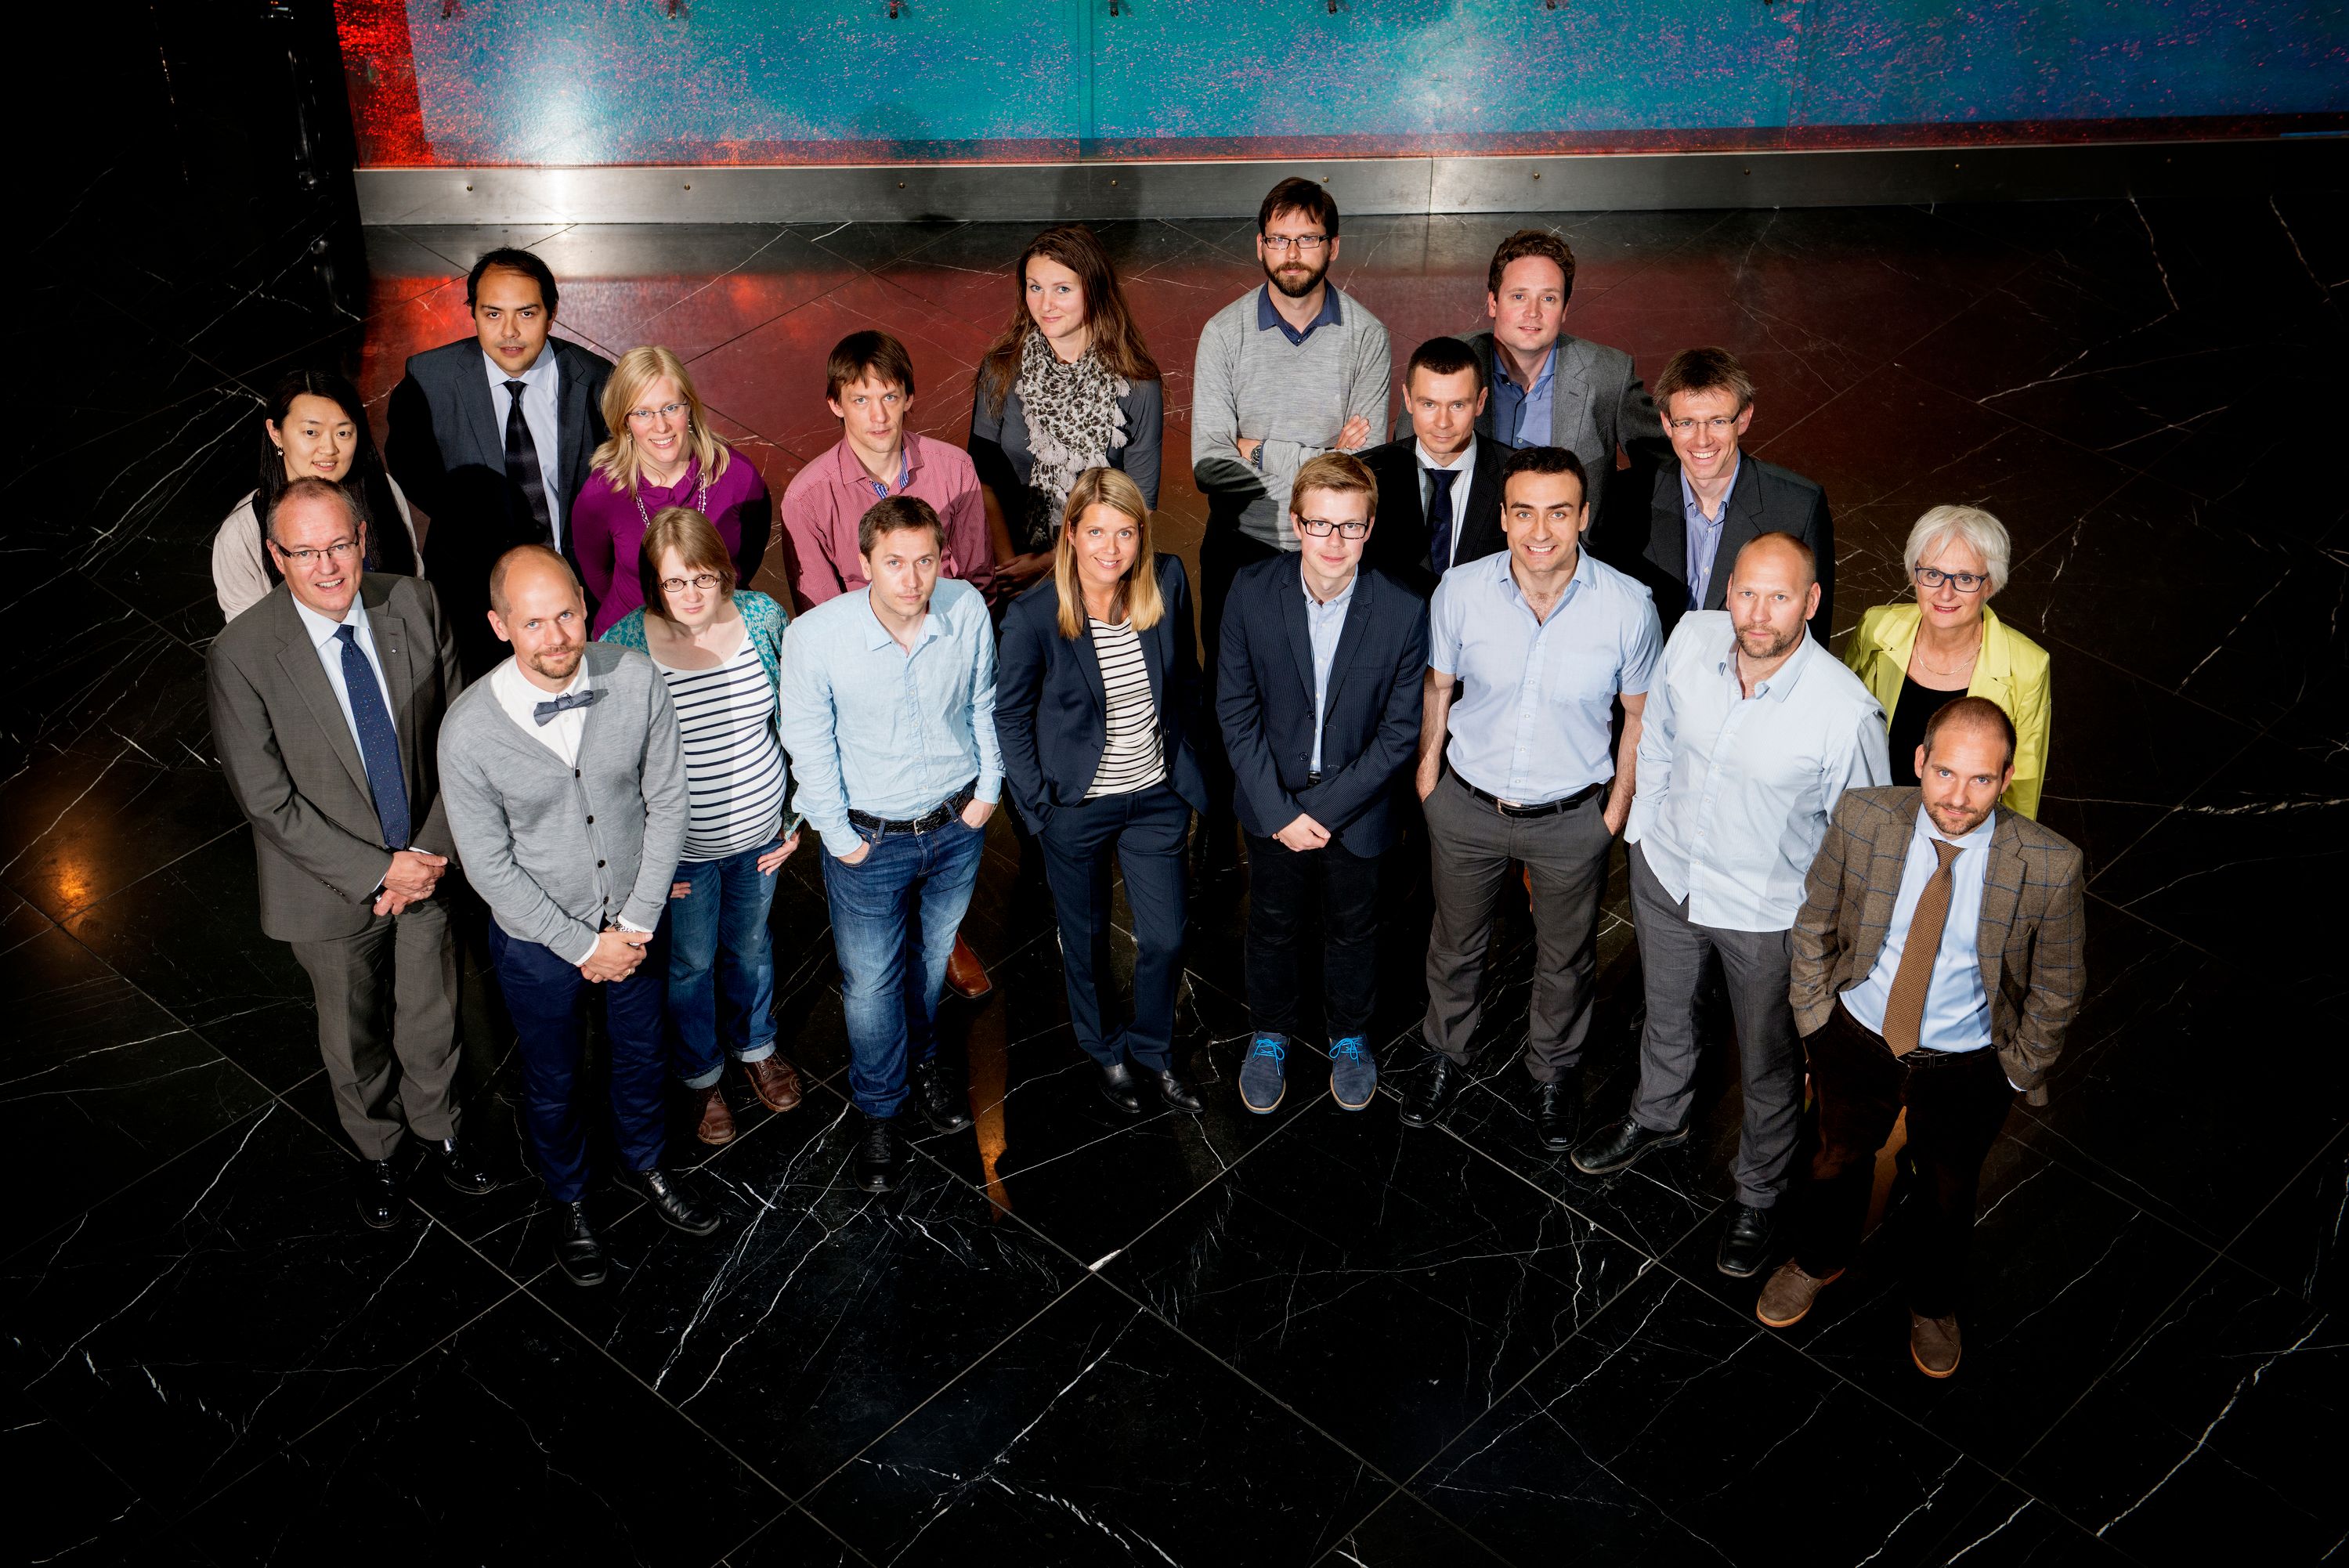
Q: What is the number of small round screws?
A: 9